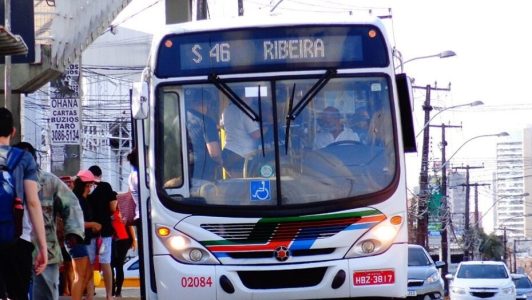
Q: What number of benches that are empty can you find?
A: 0